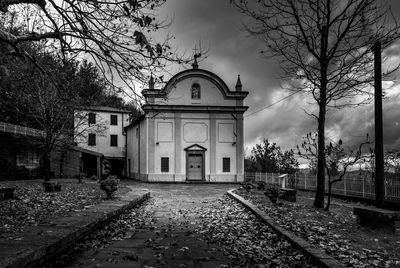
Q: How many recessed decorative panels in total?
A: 3